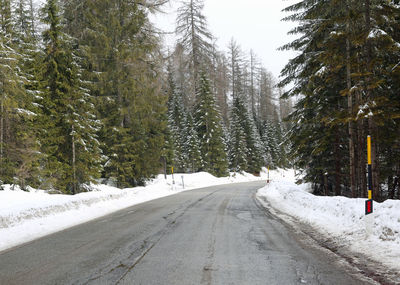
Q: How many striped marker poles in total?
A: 3